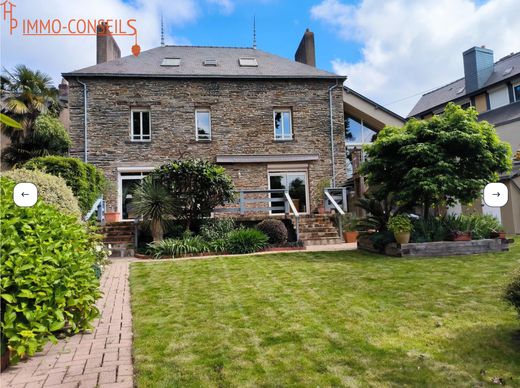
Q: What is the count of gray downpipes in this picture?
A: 2